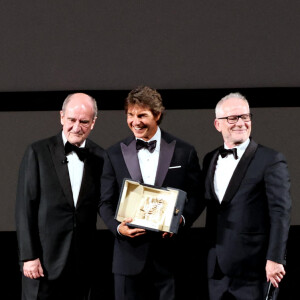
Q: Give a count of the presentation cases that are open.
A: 1